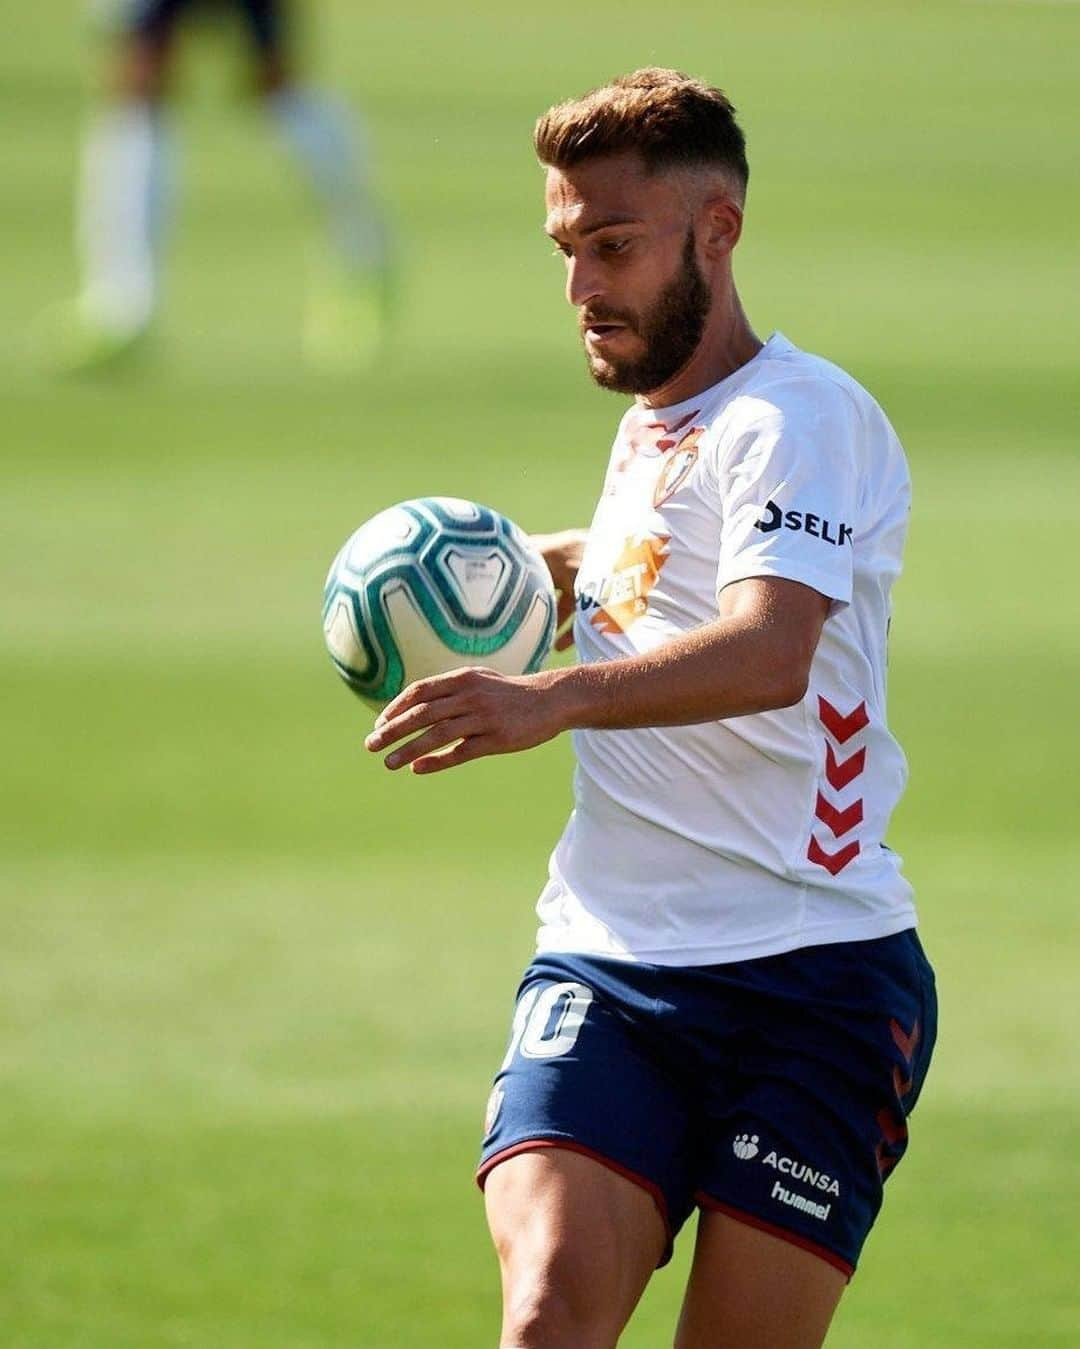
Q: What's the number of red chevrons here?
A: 8